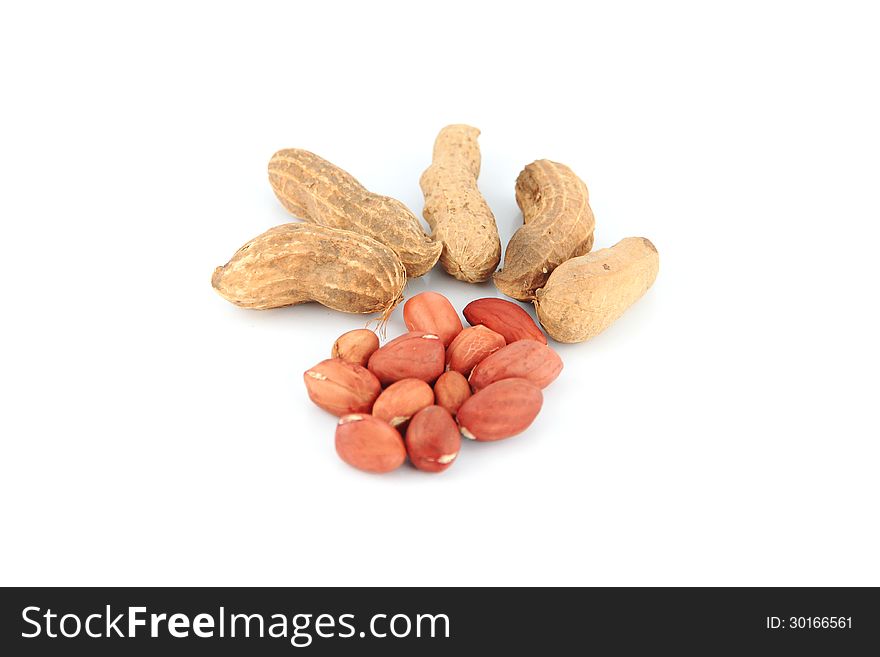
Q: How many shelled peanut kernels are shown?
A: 12